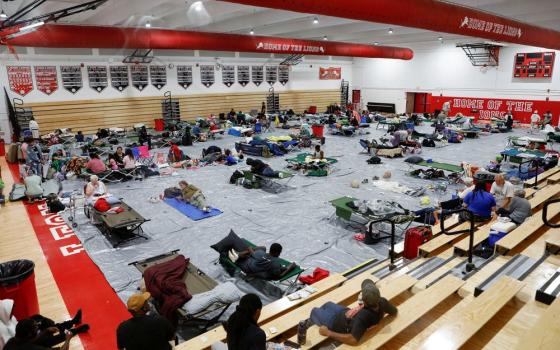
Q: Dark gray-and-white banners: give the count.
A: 12